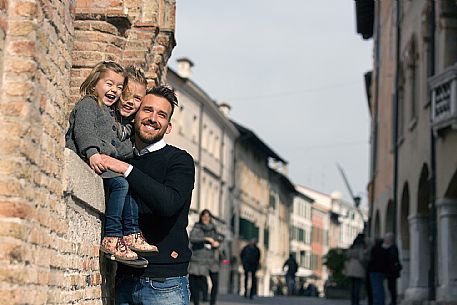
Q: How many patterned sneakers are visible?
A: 2